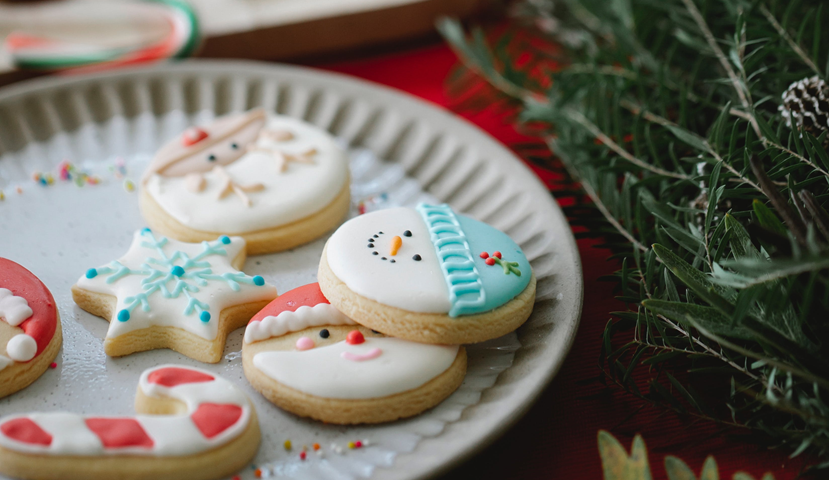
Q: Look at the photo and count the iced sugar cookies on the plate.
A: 6